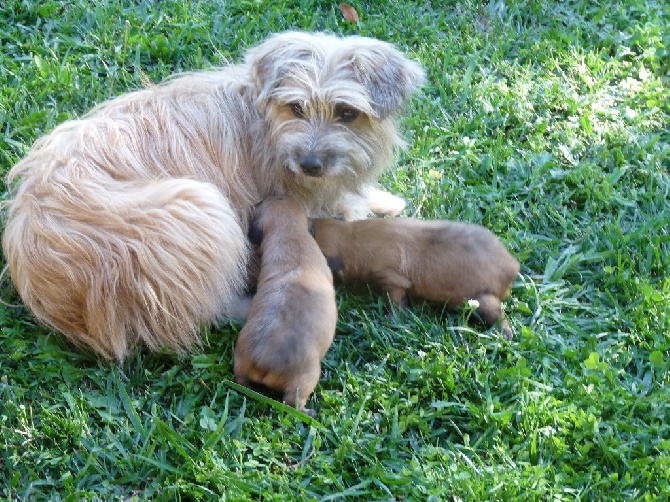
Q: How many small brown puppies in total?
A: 2